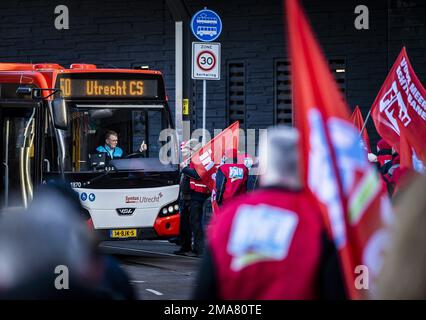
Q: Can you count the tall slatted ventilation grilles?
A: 3